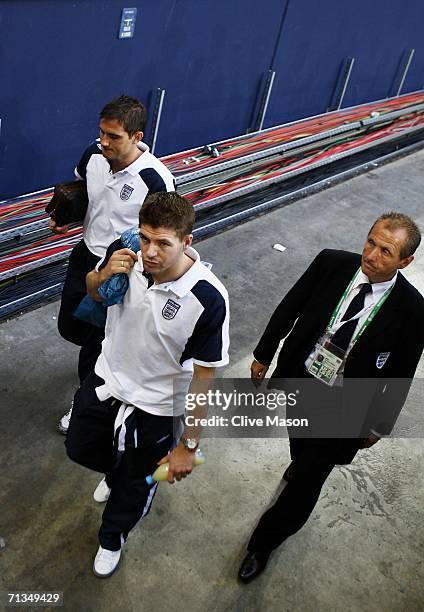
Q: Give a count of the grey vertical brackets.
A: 4